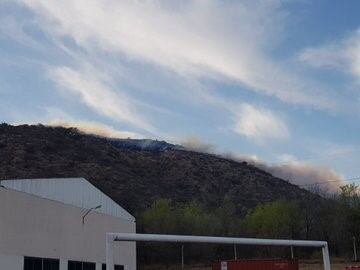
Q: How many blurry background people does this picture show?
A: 0